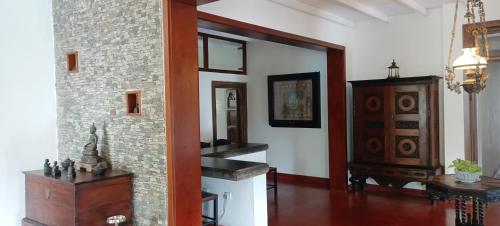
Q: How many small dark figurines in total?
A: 3